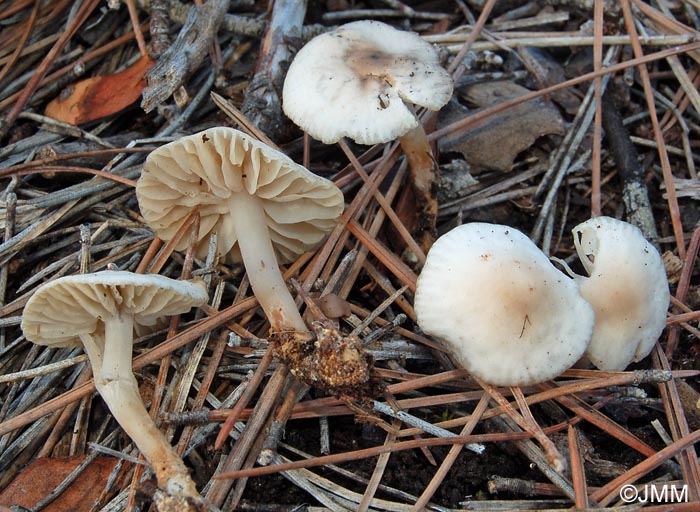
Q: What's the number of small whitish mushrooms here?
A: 5